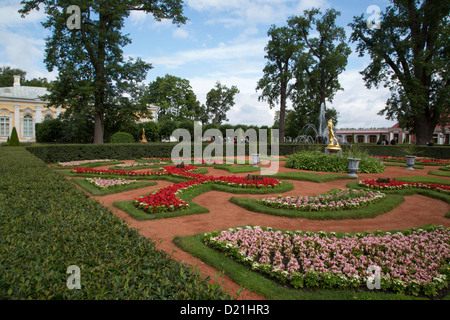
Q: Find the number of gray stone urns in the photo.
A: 3